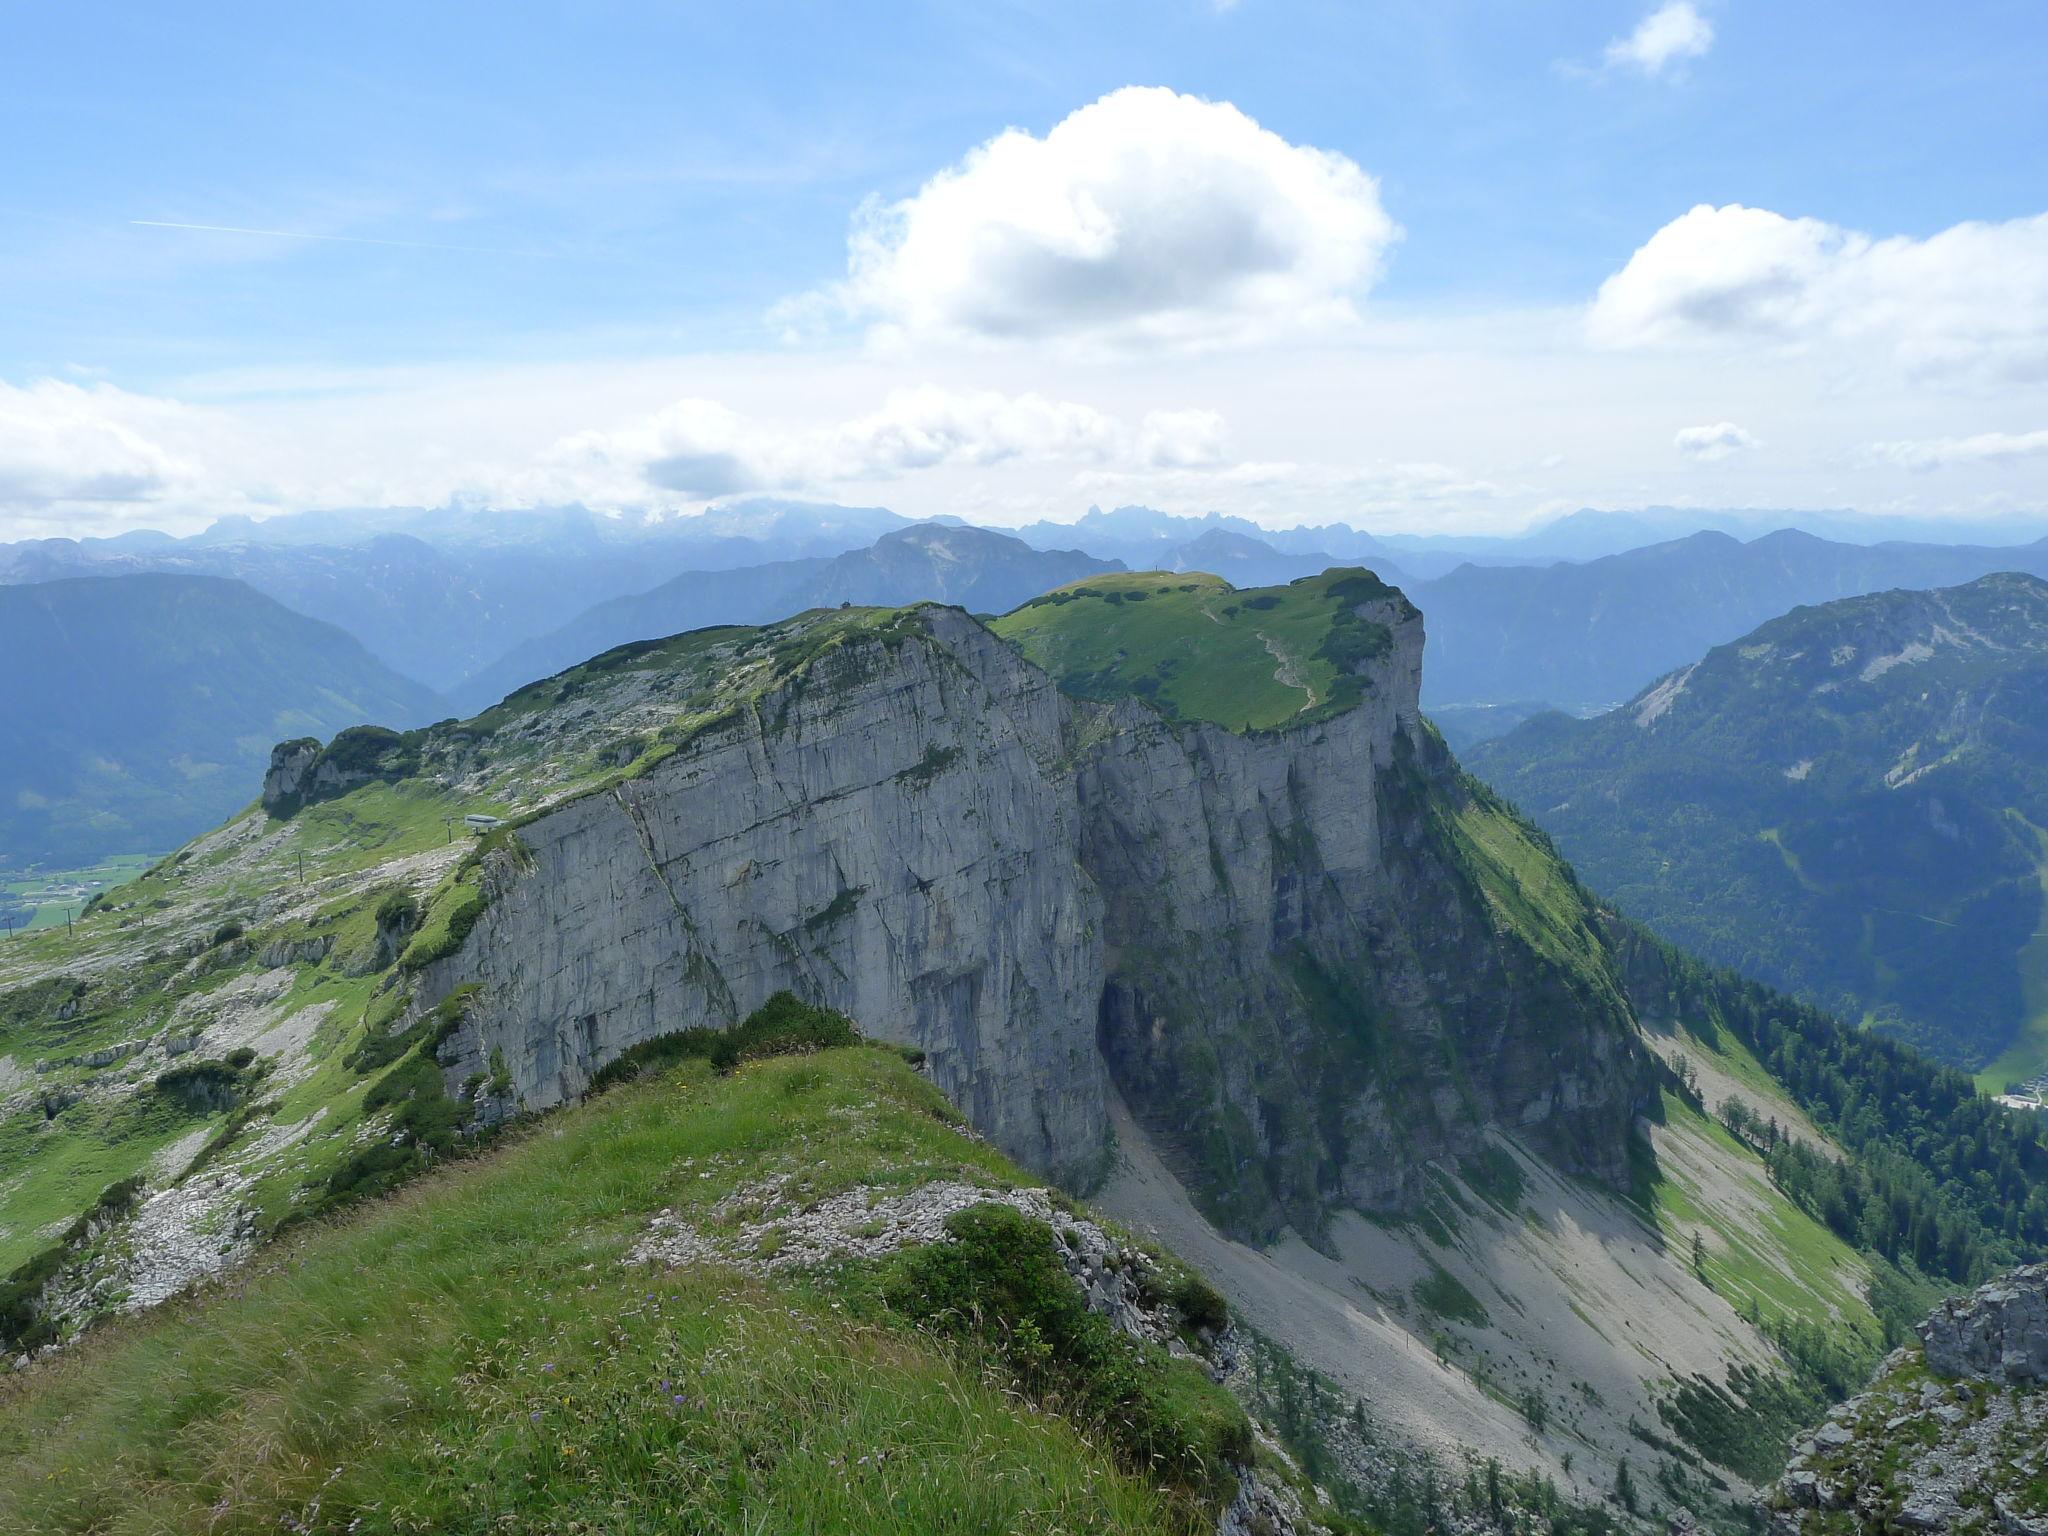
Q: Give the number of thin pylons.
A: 5